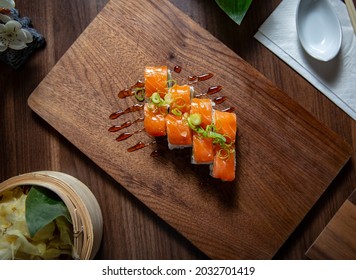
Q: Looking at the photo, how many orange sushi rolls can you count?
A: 8